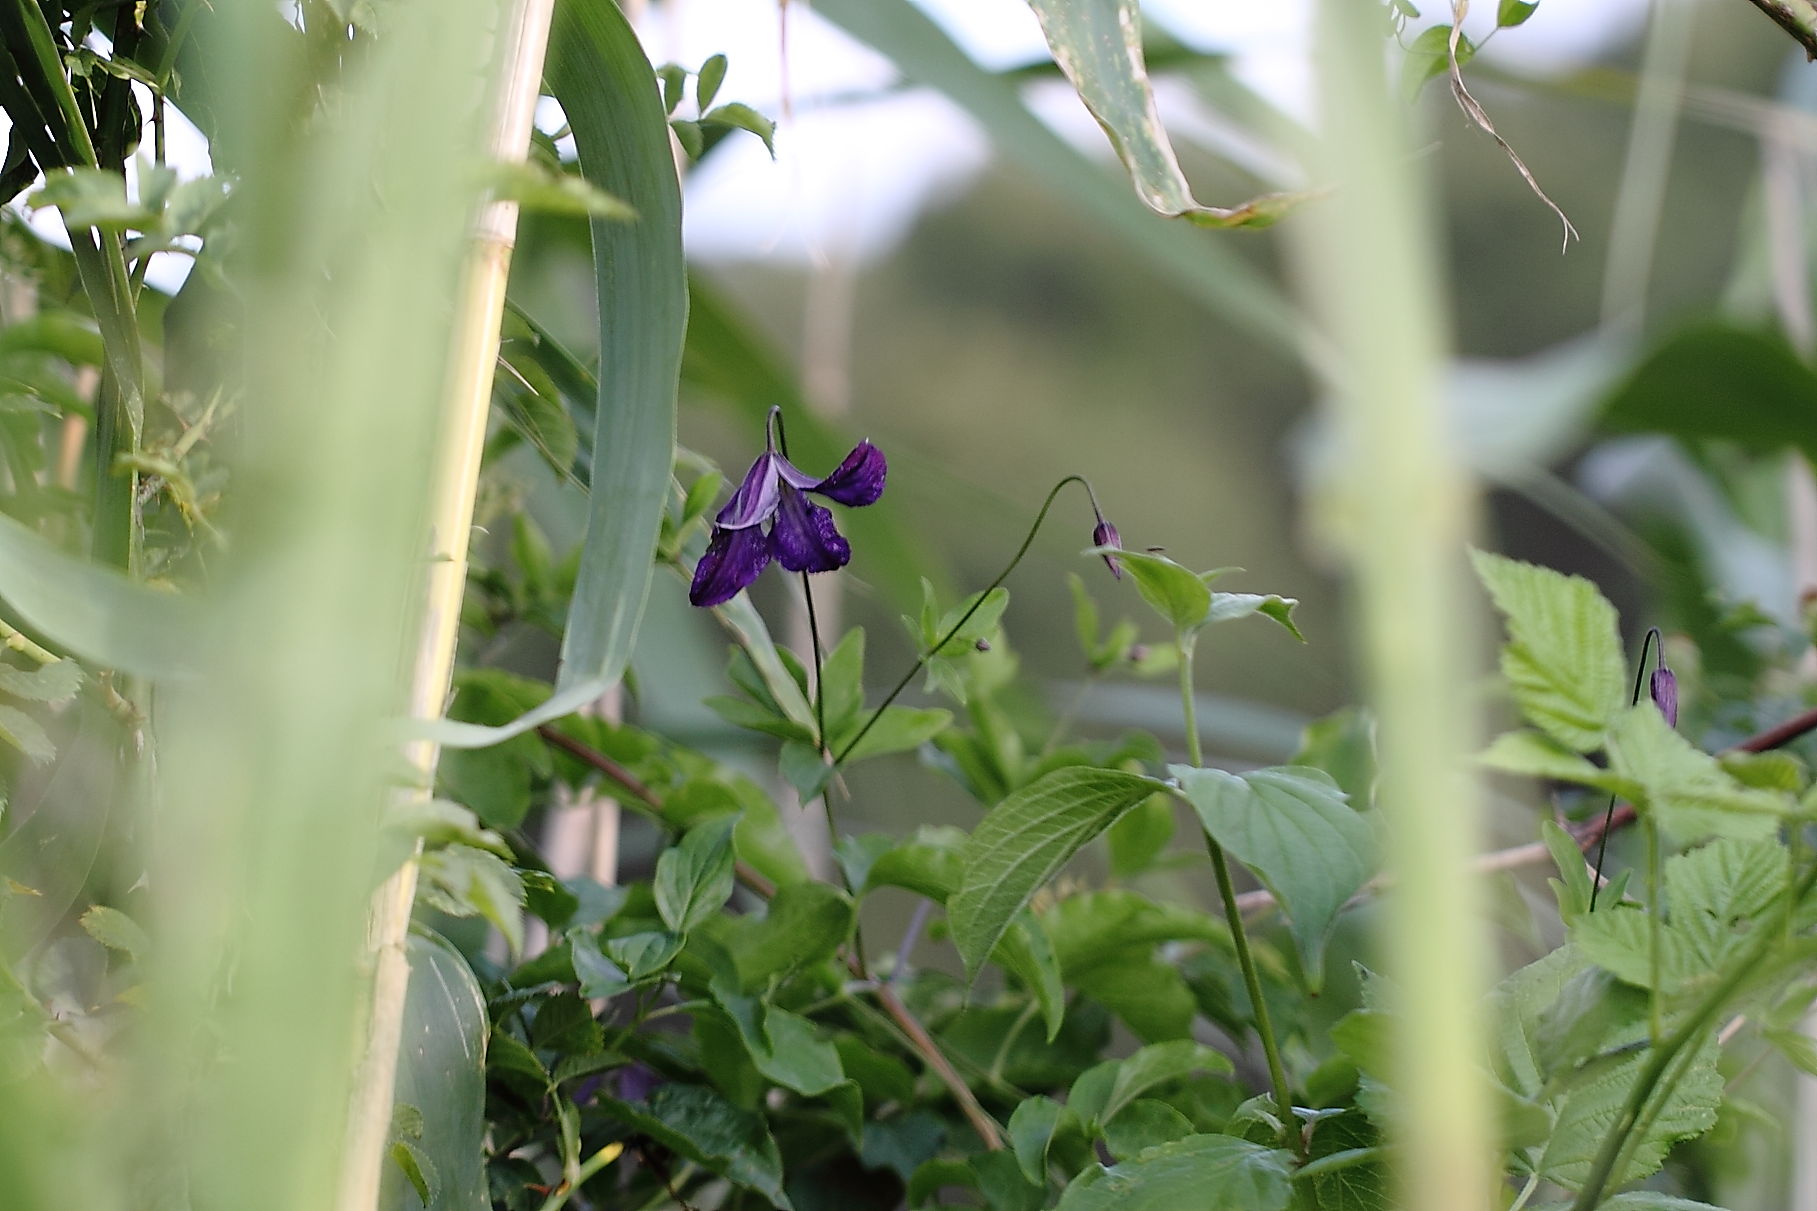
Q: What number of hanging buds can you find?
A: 2